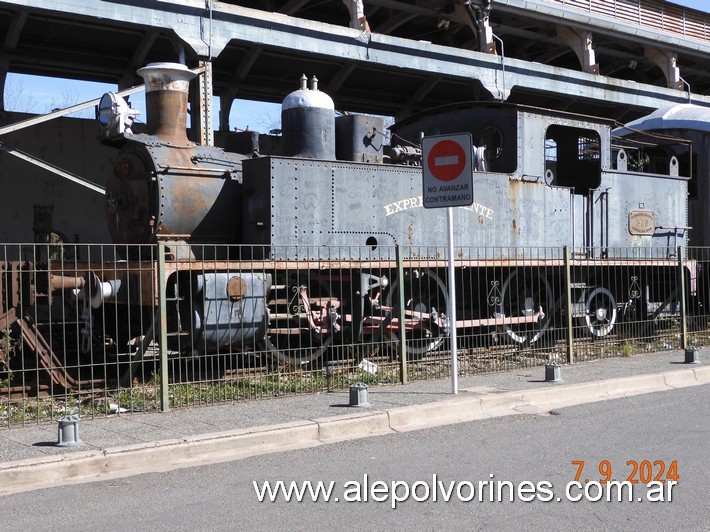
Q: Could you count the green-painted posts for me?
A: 4